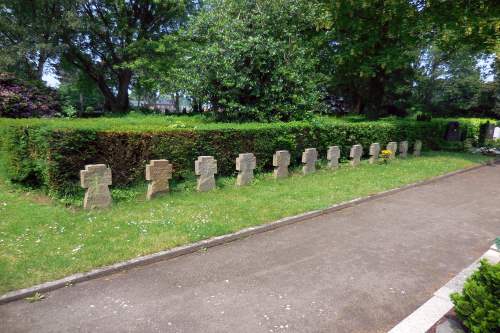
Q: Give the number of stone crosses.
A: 12